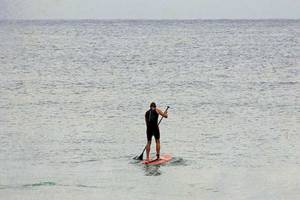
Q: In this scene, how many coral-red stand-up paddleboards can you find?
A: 1